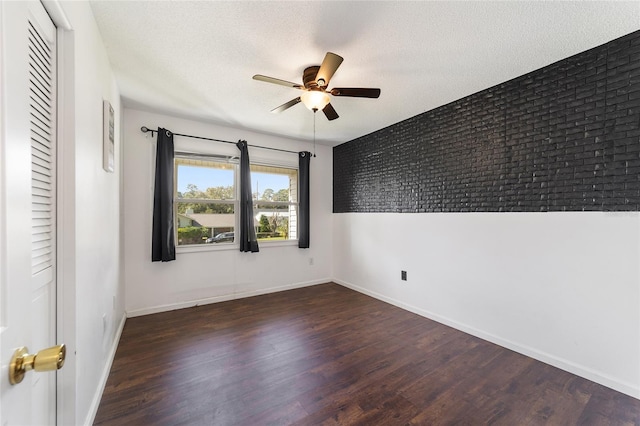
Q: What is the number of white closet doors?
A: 1